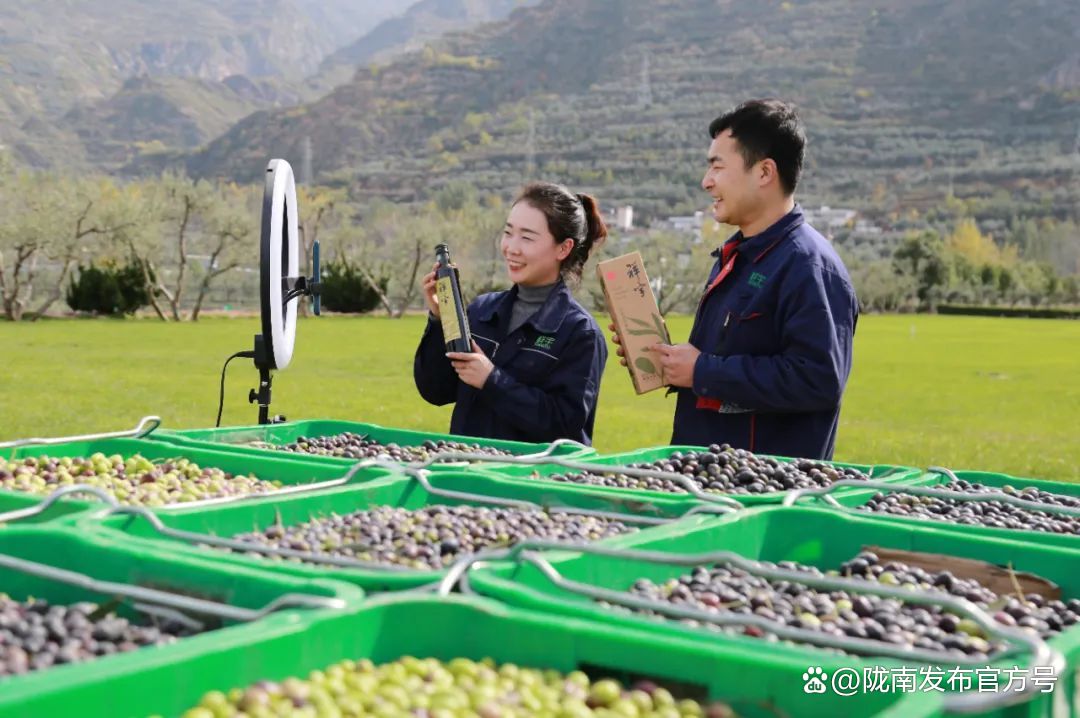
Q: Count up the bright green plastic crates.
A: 8